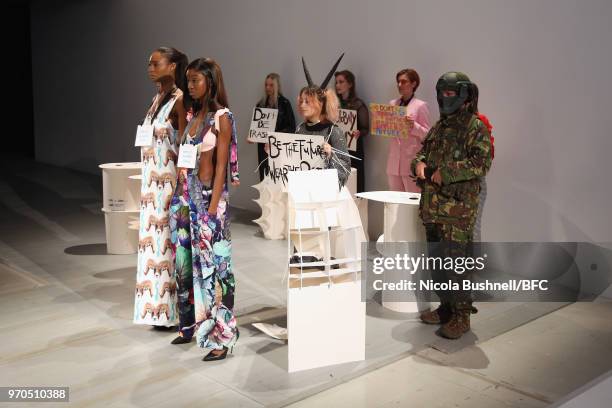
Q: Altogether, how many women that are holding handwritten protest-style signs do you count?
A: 4